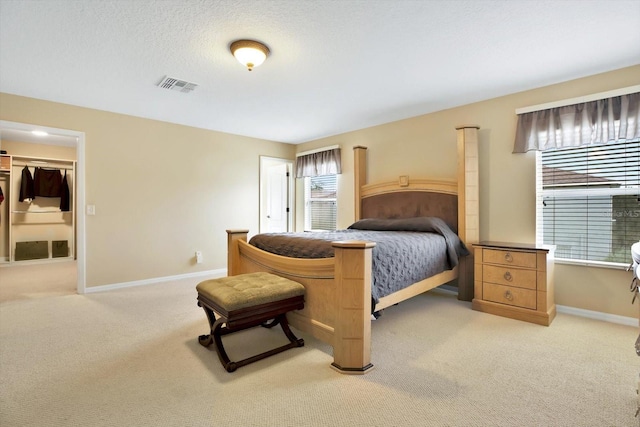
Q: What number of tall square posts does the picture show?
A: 2